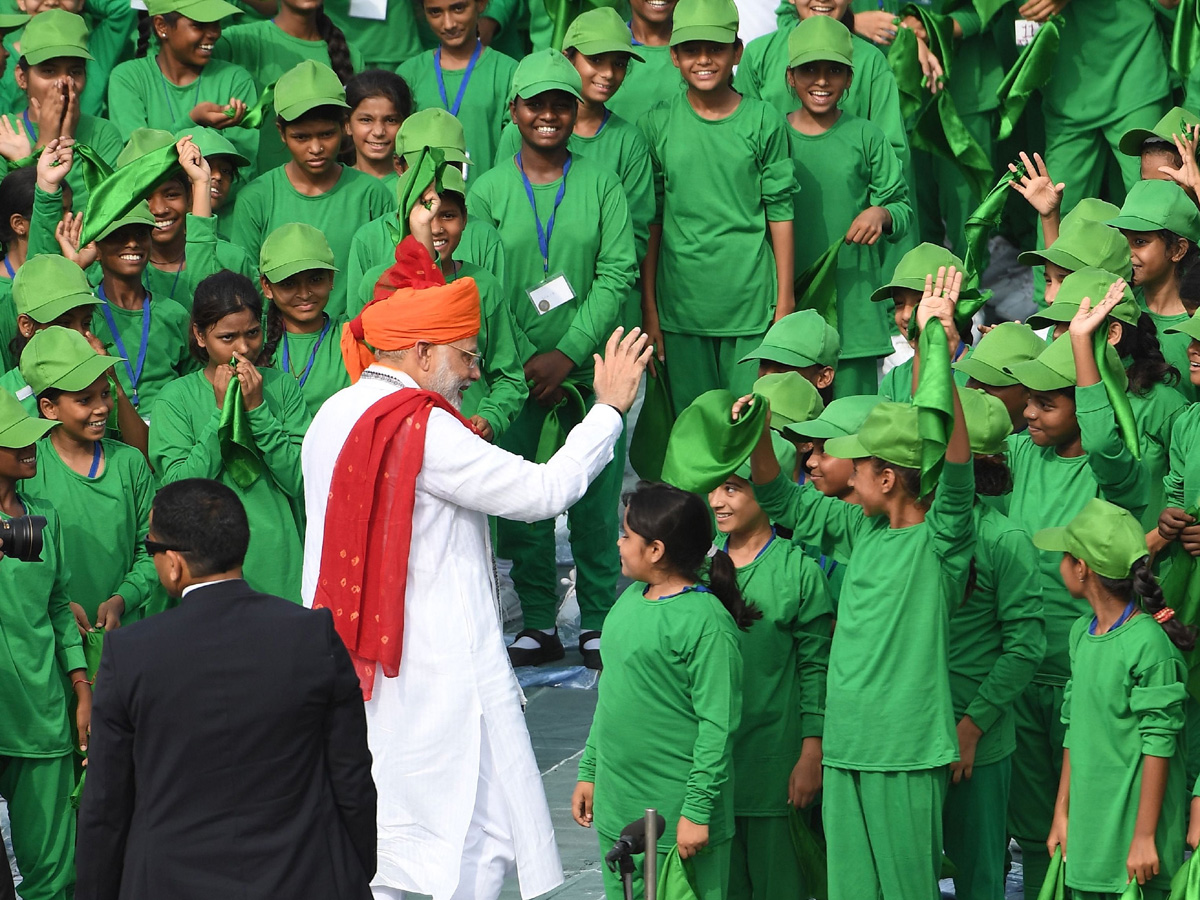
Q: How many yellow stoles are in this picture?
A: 0